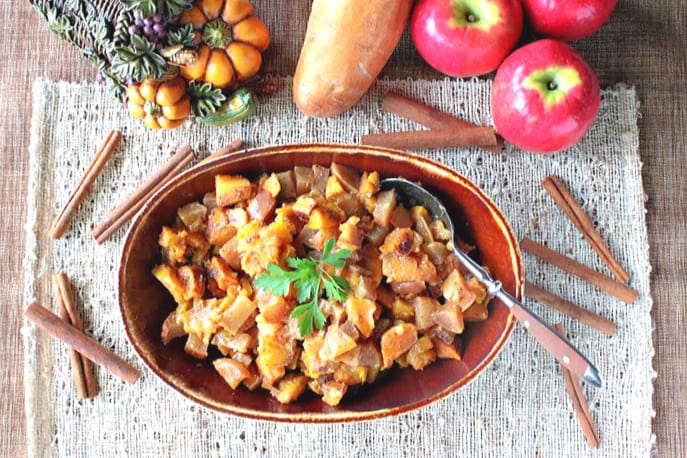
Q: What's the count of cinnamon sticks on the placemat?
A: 11